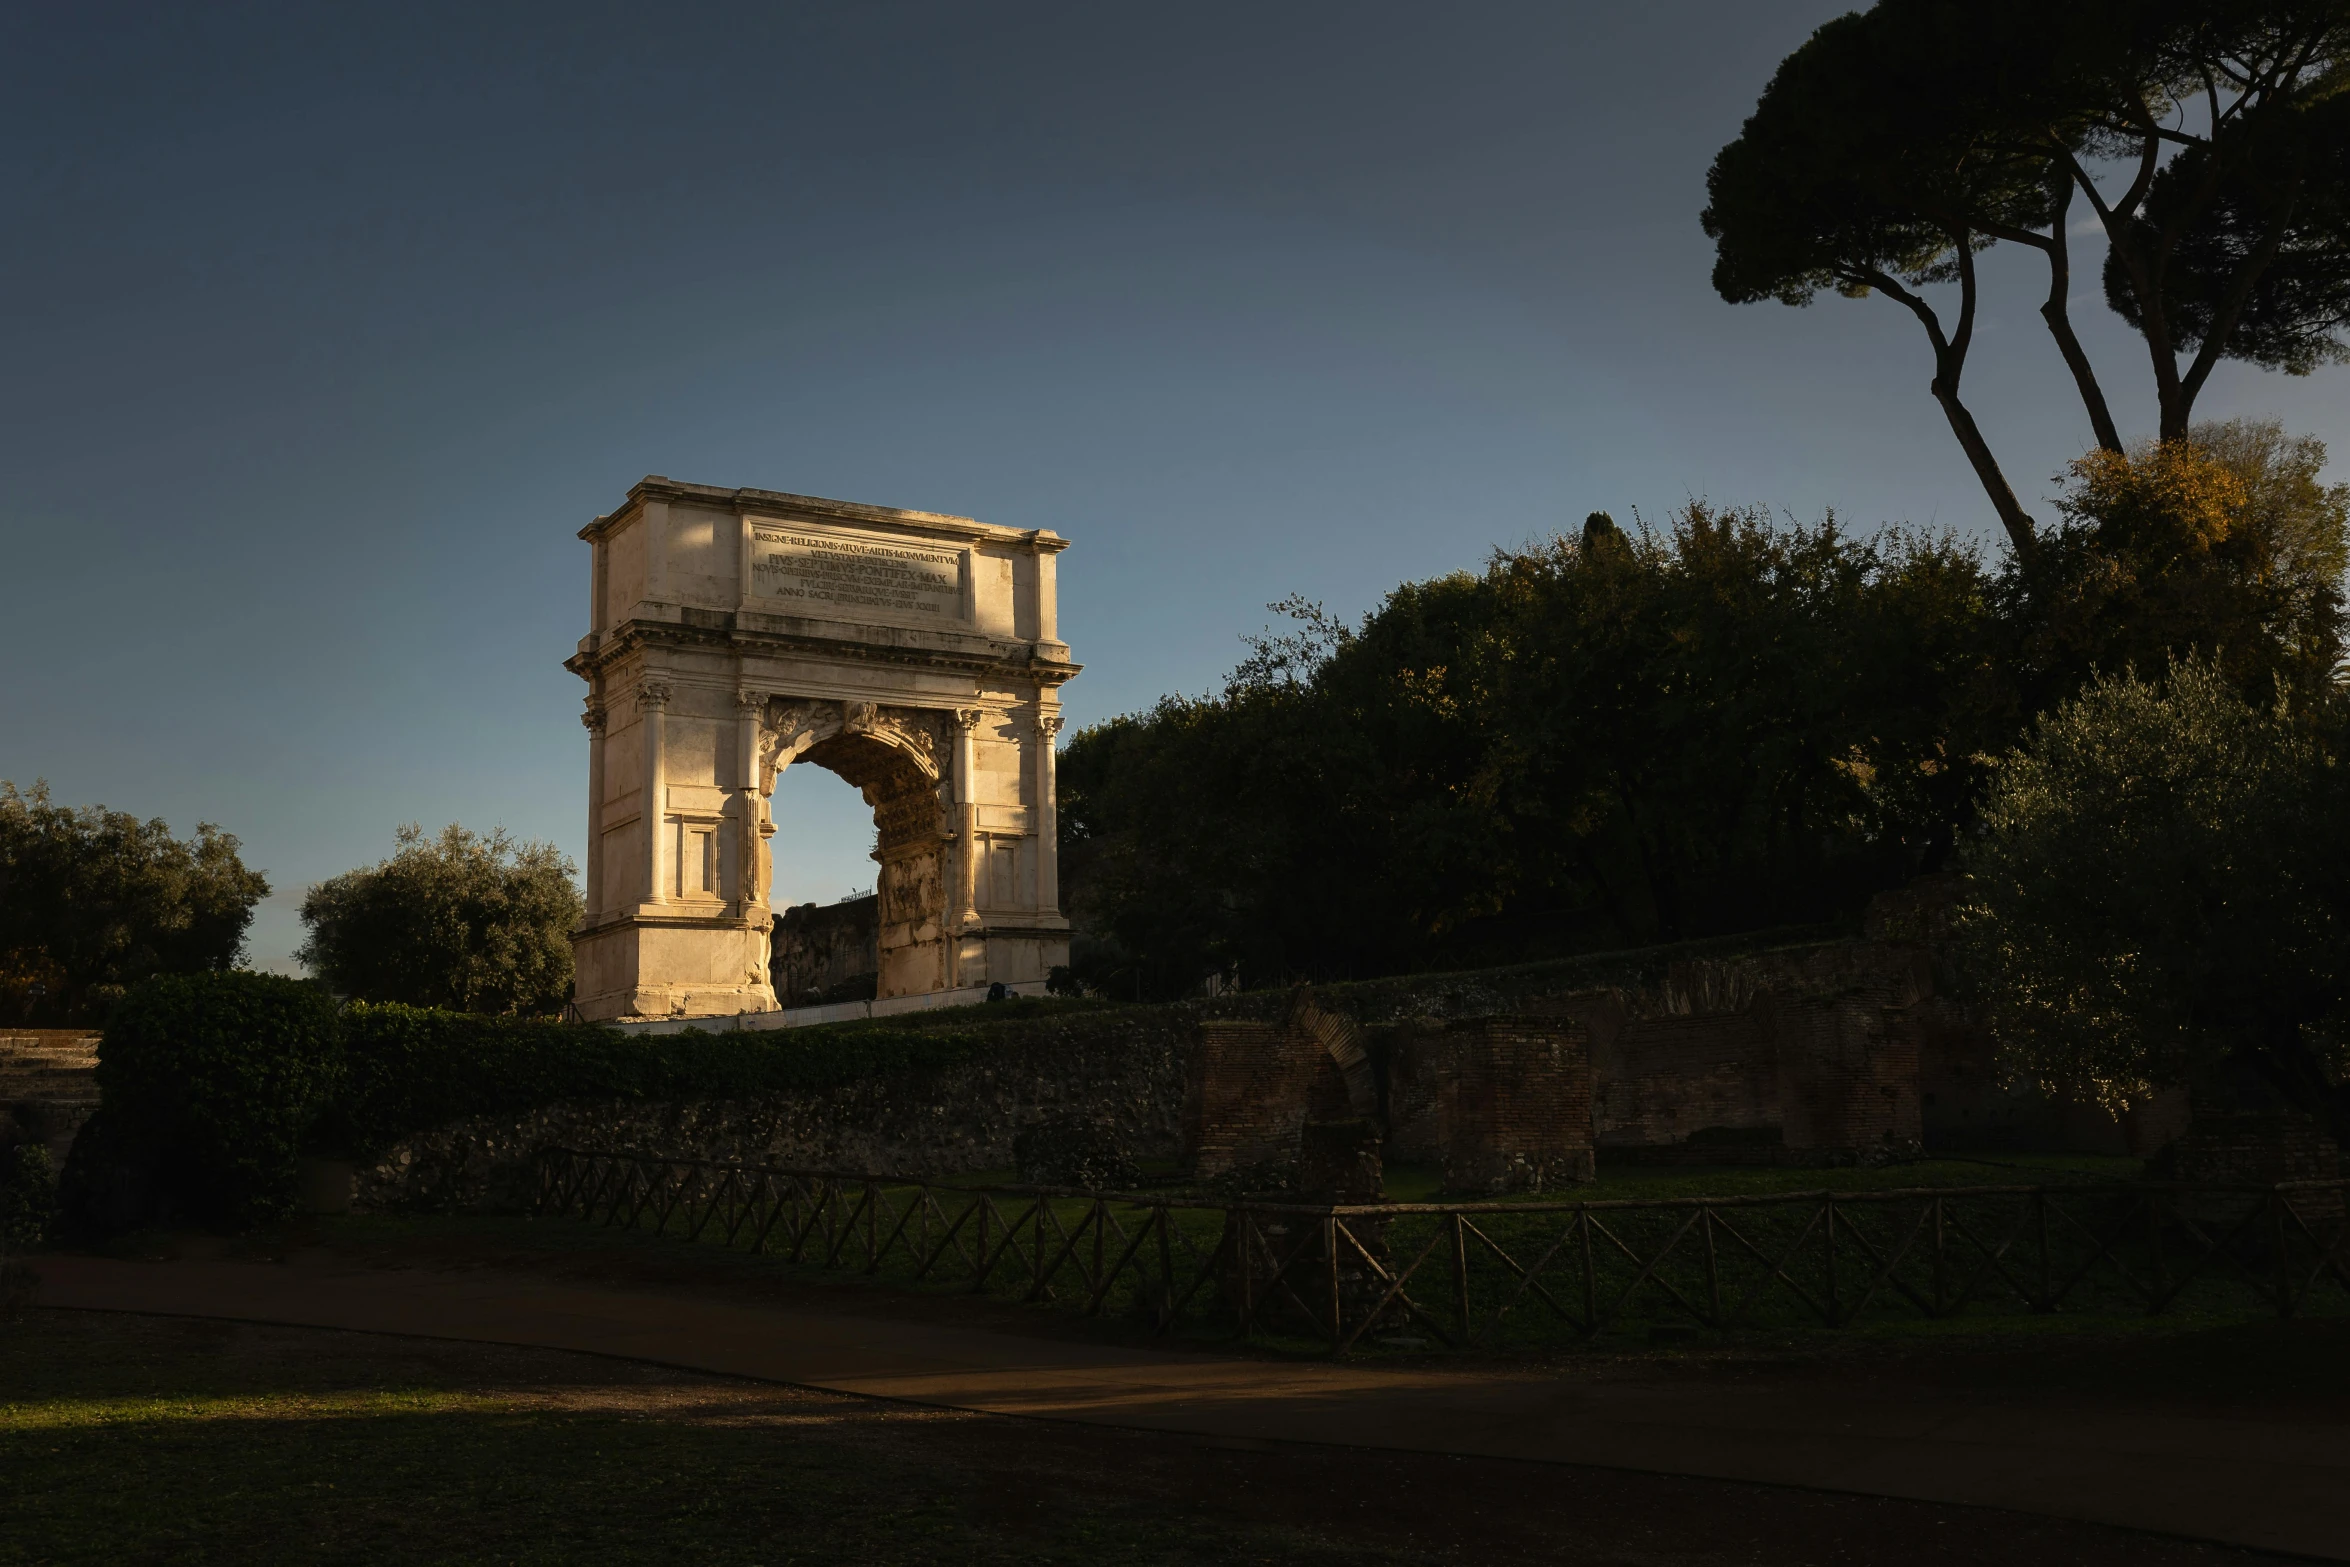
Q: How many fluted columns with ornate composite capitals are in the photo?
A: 2